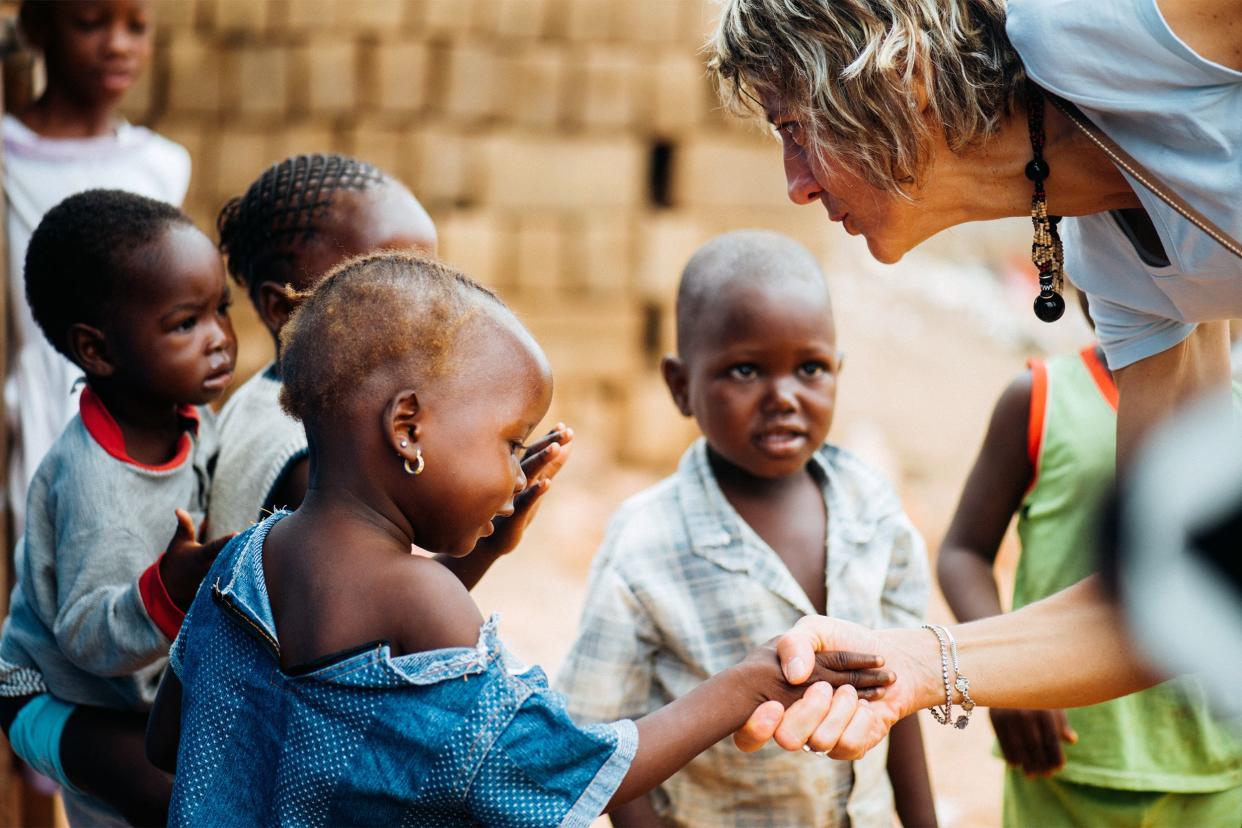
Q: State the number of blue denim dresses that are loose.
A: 1